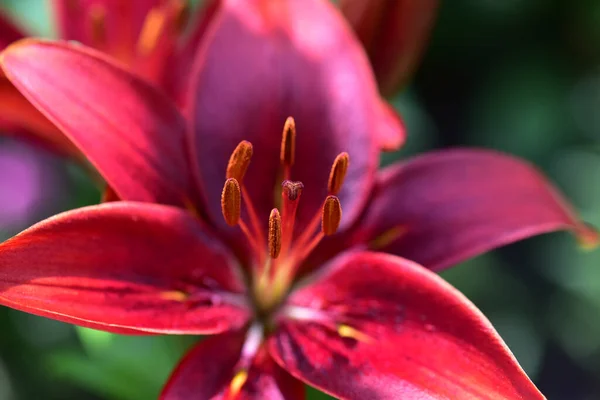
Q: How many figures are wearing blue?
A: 0